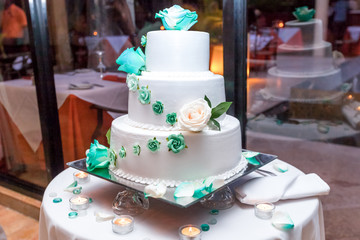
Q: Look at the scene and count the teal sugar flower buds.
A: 10